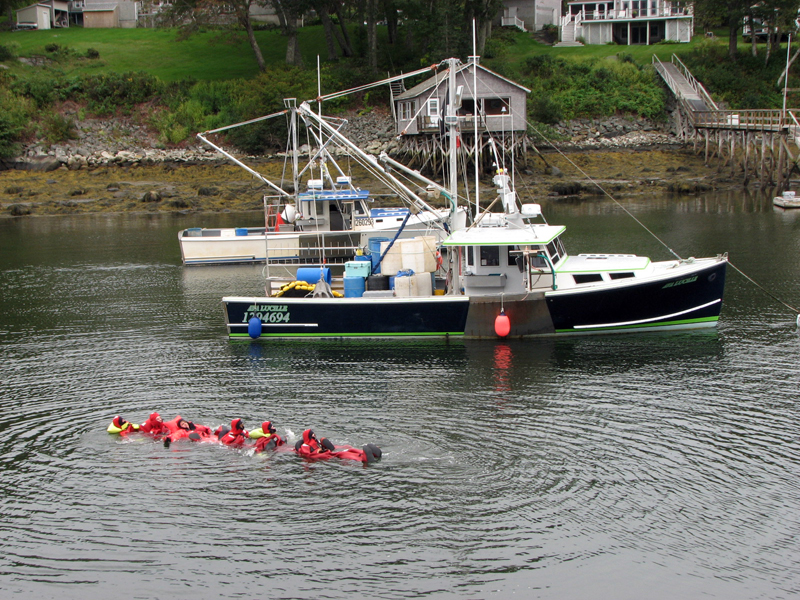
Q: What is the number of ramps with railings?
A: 1